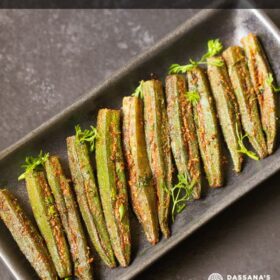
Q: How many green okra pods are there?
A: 12